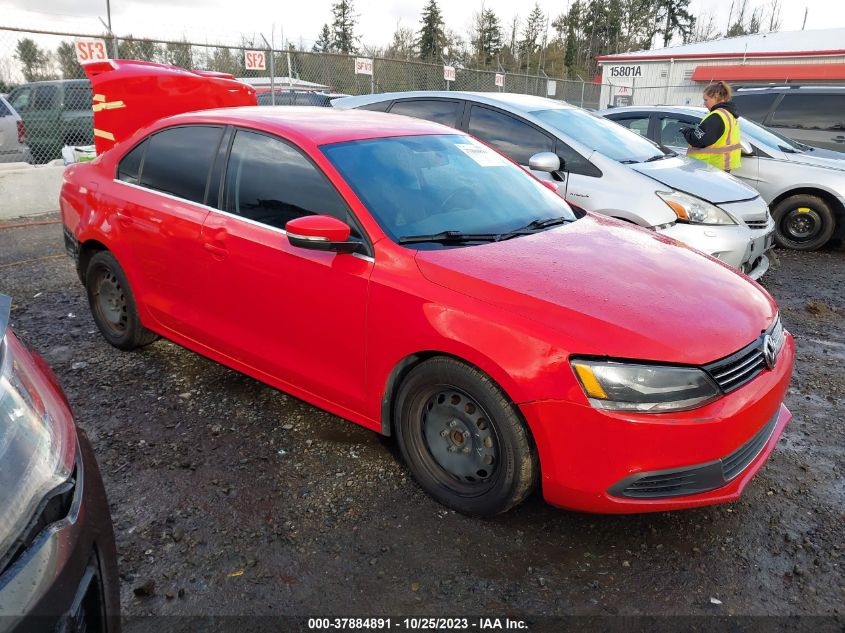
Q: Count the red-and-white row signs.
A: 5